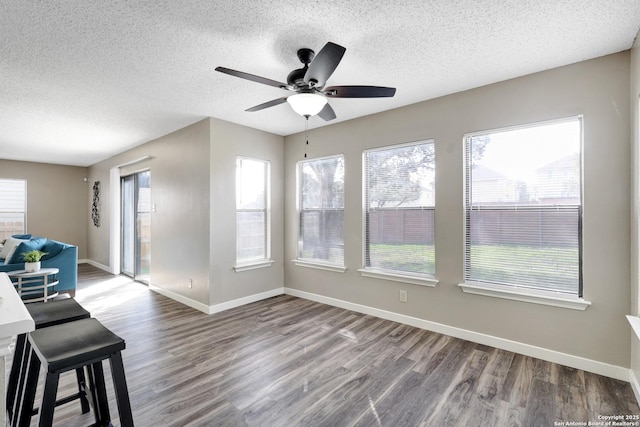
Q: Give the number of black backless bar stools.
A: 2